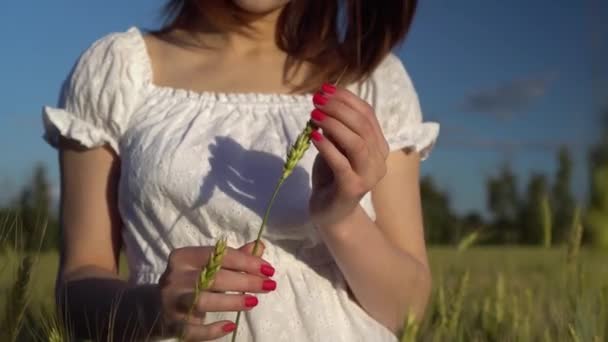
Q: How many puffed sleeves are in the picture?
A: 2